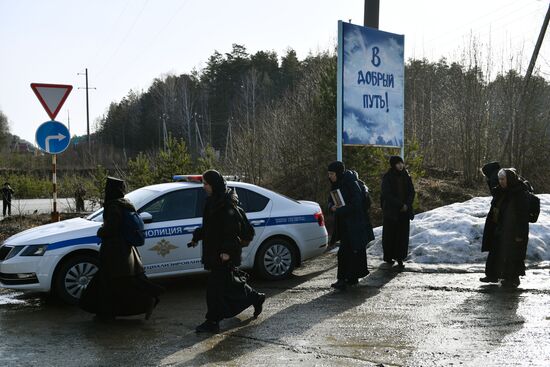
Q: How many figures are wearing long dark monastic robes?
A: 6